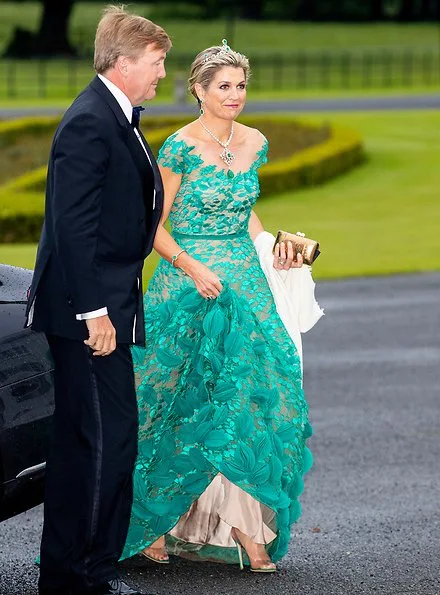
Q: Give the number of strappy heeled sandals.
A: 2